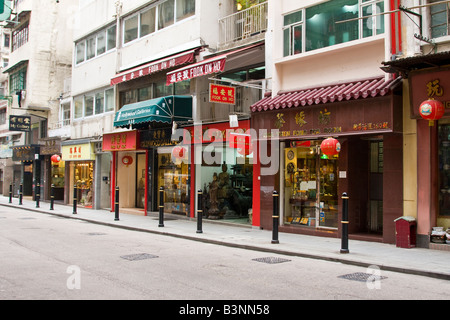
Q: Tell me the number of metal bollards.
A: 10